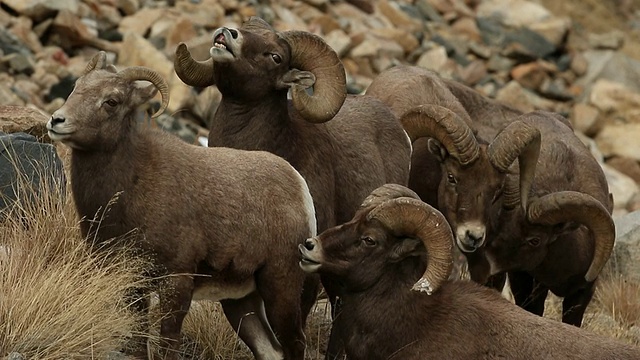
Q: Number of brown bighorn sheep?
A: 5